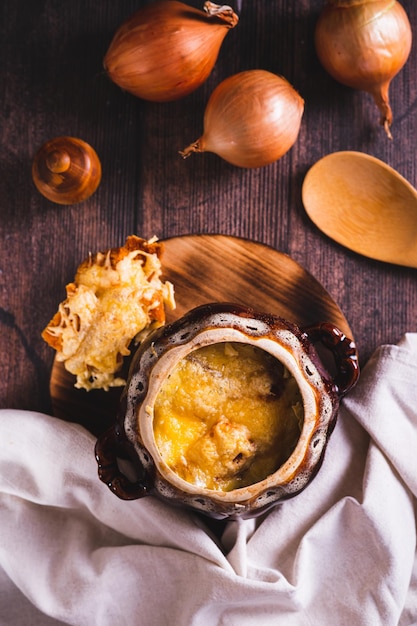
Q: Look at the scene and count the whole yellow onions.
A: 3